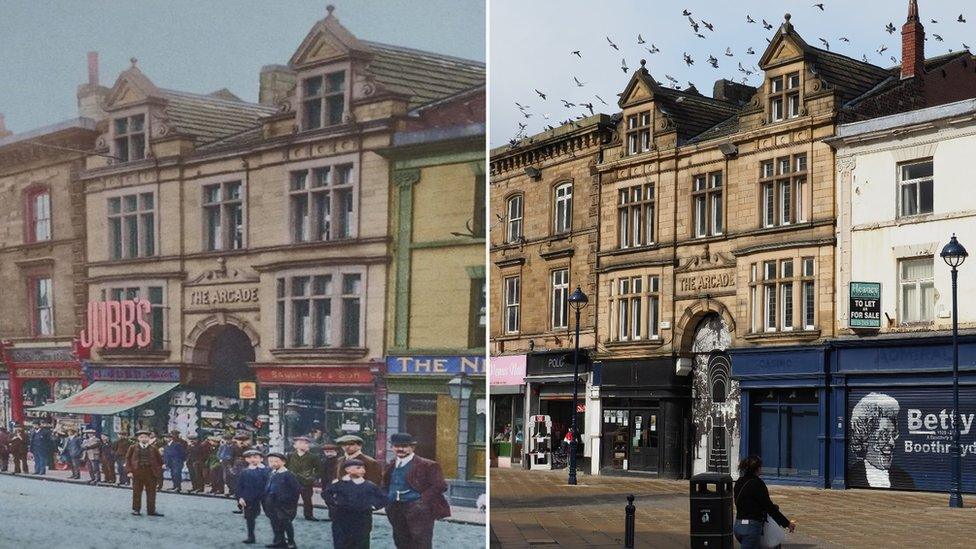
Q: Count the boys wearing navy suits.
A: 3